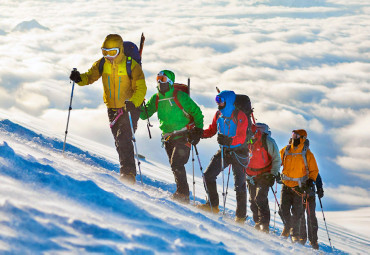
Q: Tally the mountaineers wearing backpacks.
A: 5